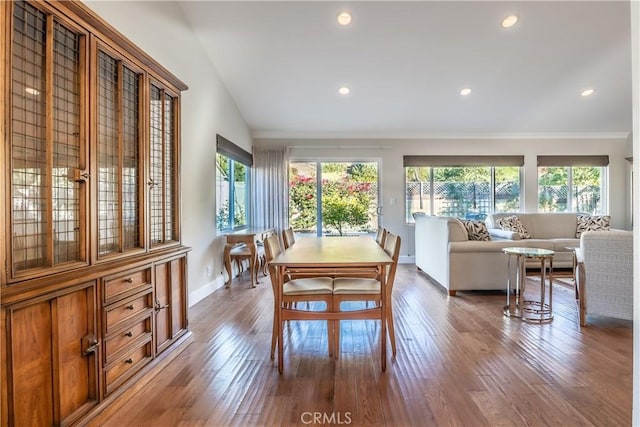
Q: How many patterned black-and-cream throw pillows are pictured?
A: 3